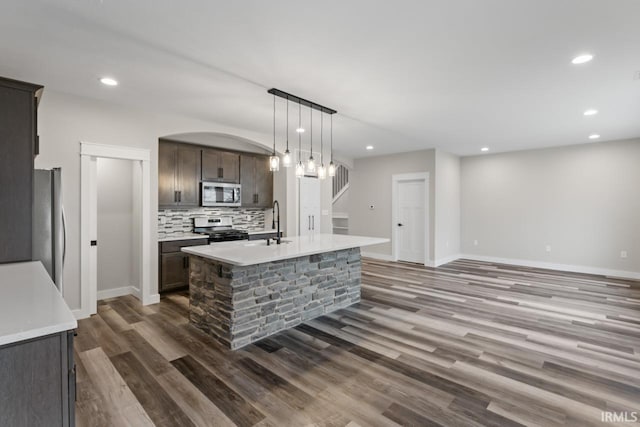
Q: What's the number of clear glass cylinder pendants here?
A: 6